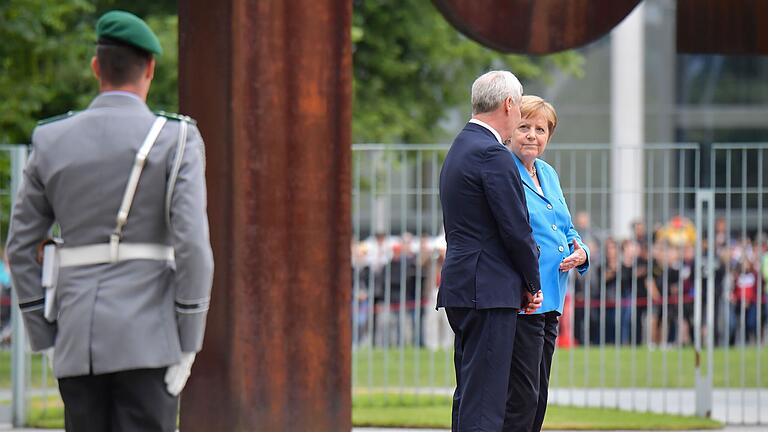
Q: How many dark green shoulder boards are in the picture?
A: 2